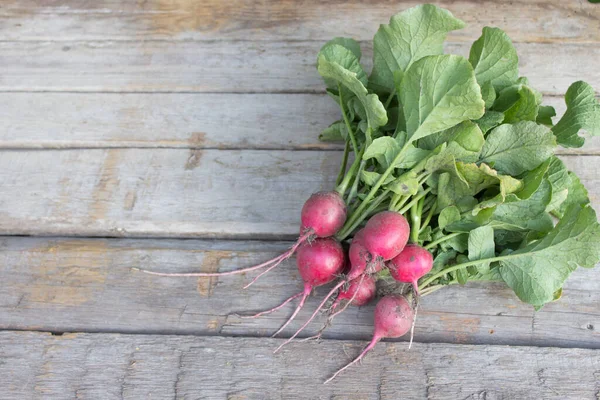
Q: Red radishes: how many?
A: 7